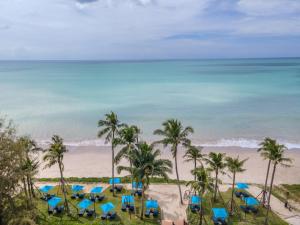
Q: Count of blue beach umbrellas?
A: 14